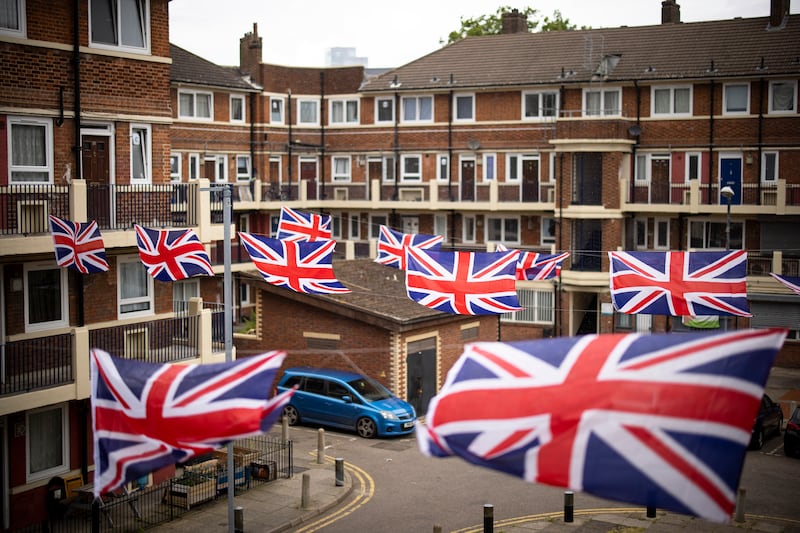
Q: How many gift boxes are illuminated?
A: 0